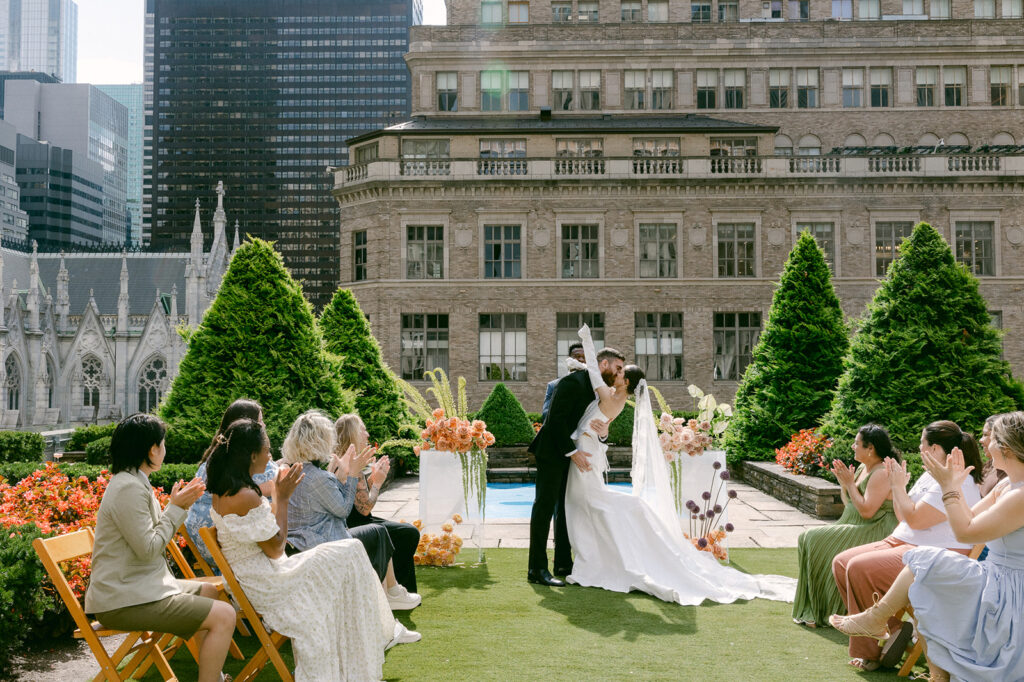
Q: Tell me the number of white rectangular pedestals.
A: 2